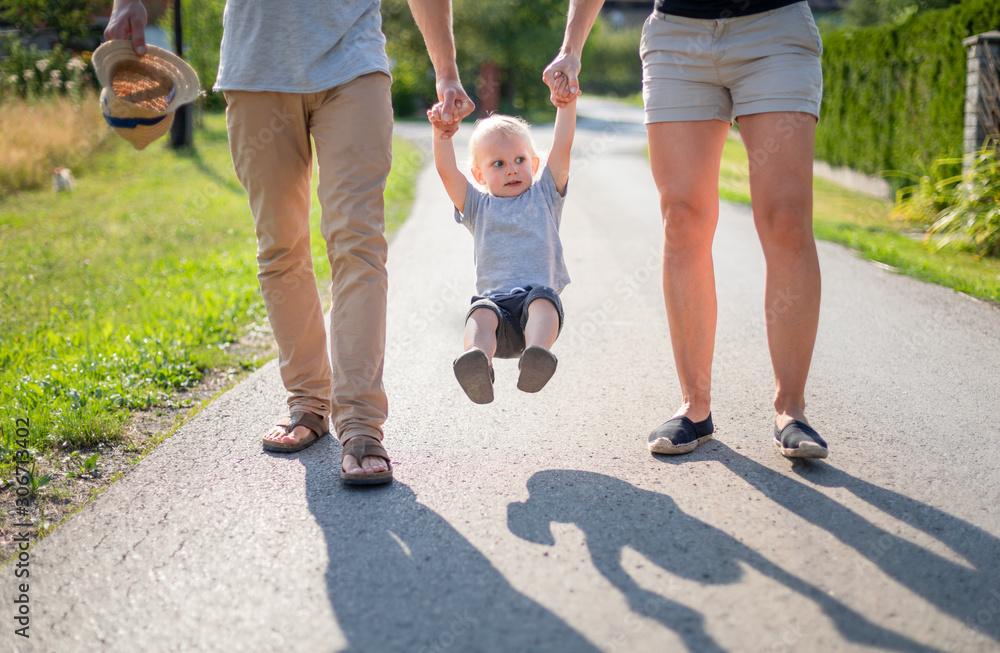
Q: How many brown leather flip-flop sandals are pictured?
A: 2